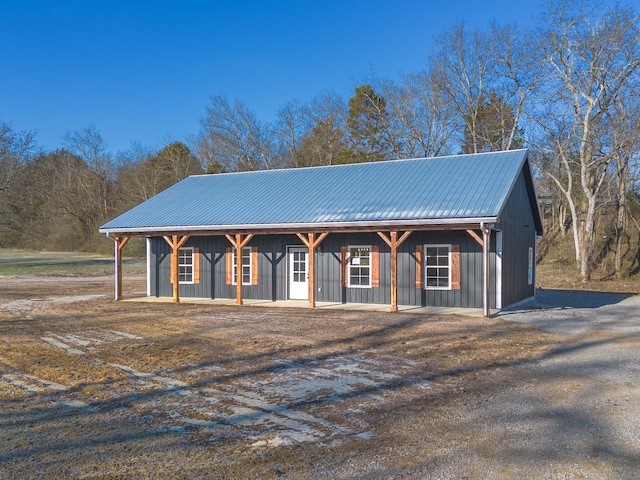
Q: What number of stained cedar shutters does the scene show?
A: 8